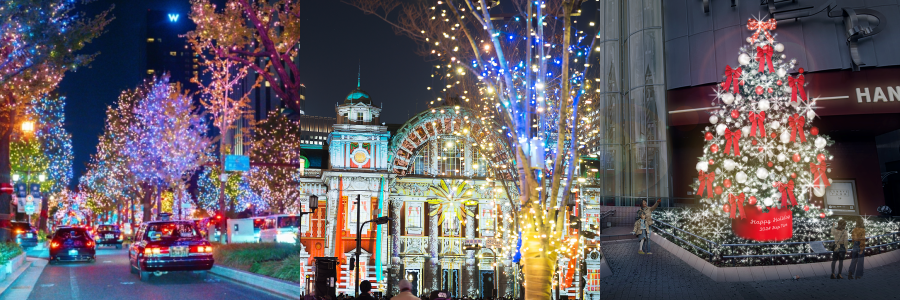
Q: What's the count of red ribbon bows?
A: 11